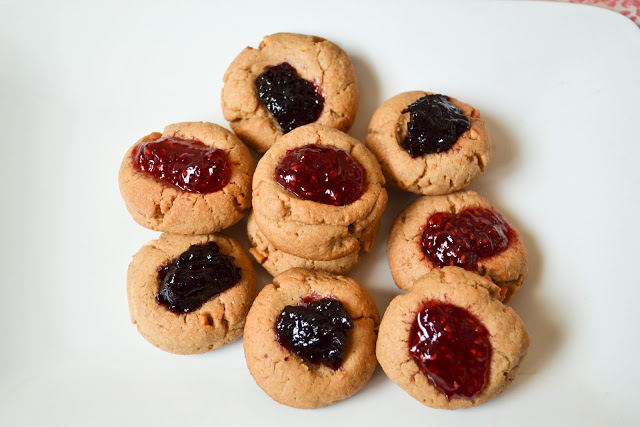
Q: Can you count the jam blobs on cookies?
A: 8